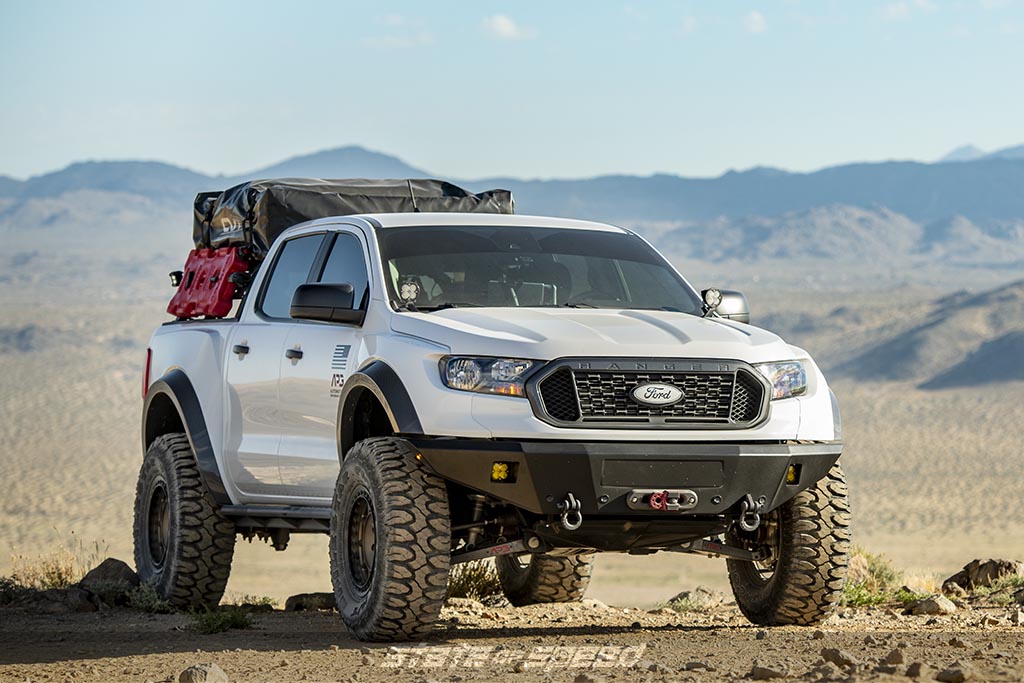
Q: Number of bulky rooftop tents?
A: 1